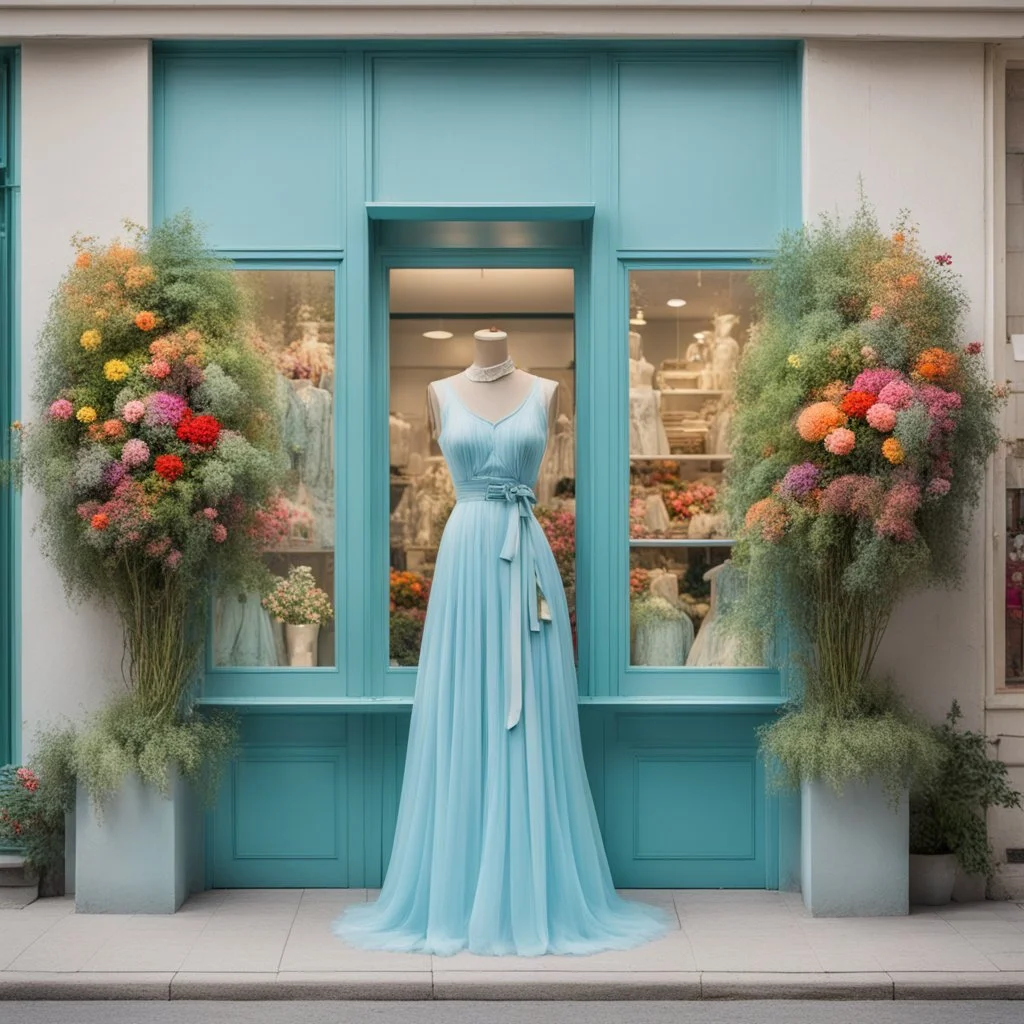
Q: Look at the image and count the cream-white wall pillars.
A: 2